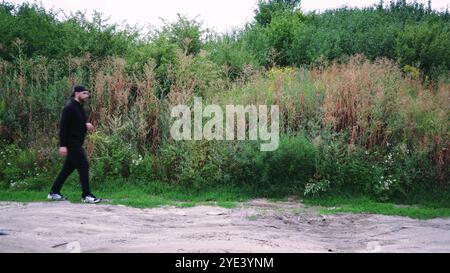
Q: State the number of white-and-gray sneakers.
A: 2